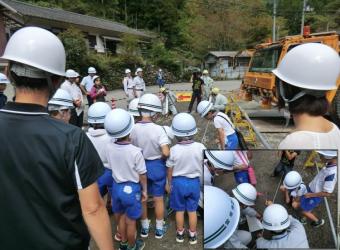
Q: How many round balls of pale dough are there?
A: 0